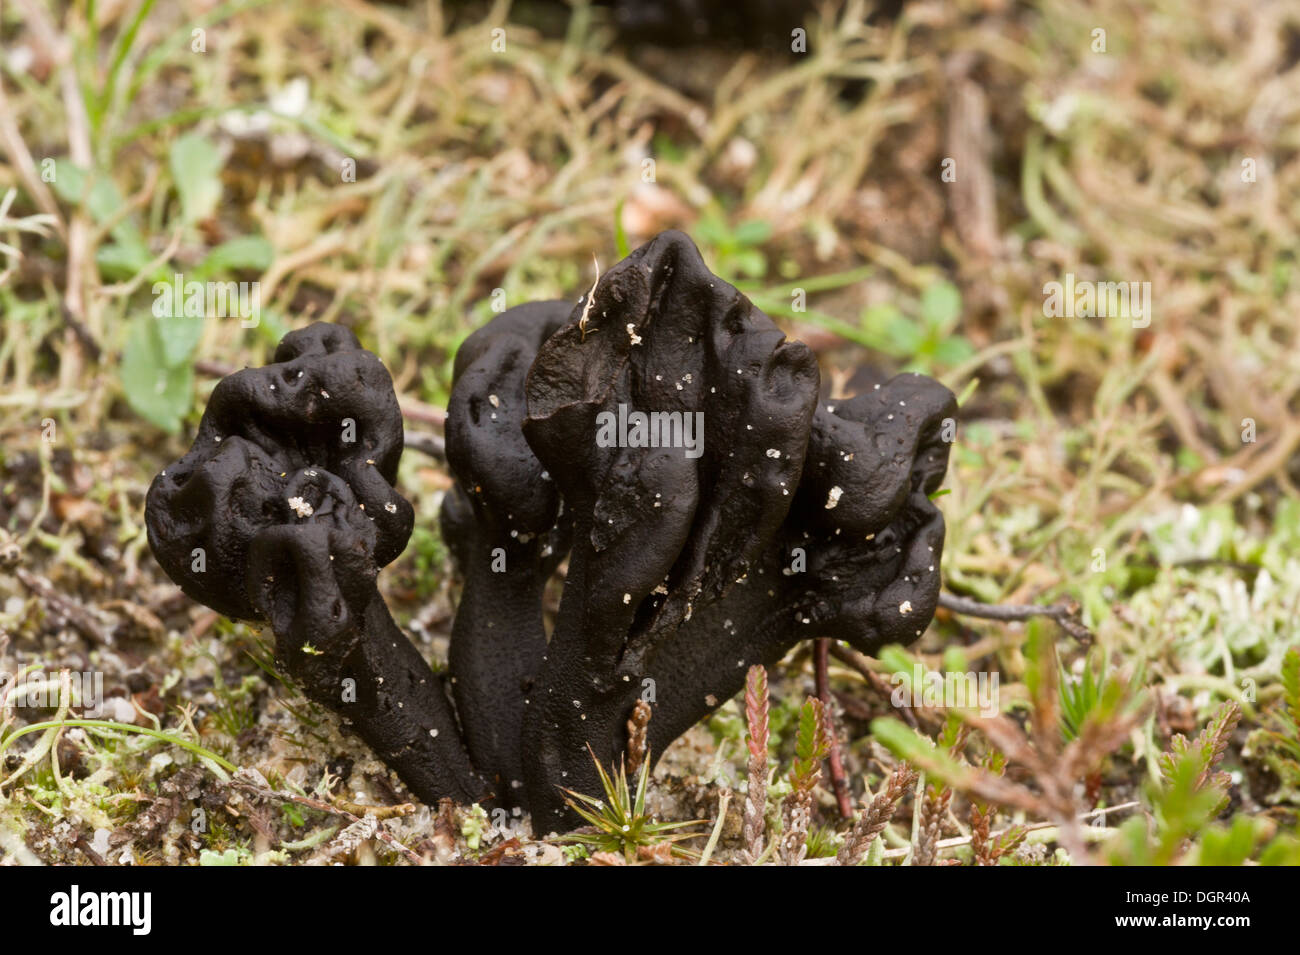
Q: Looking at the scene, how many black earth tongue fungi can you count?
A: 4